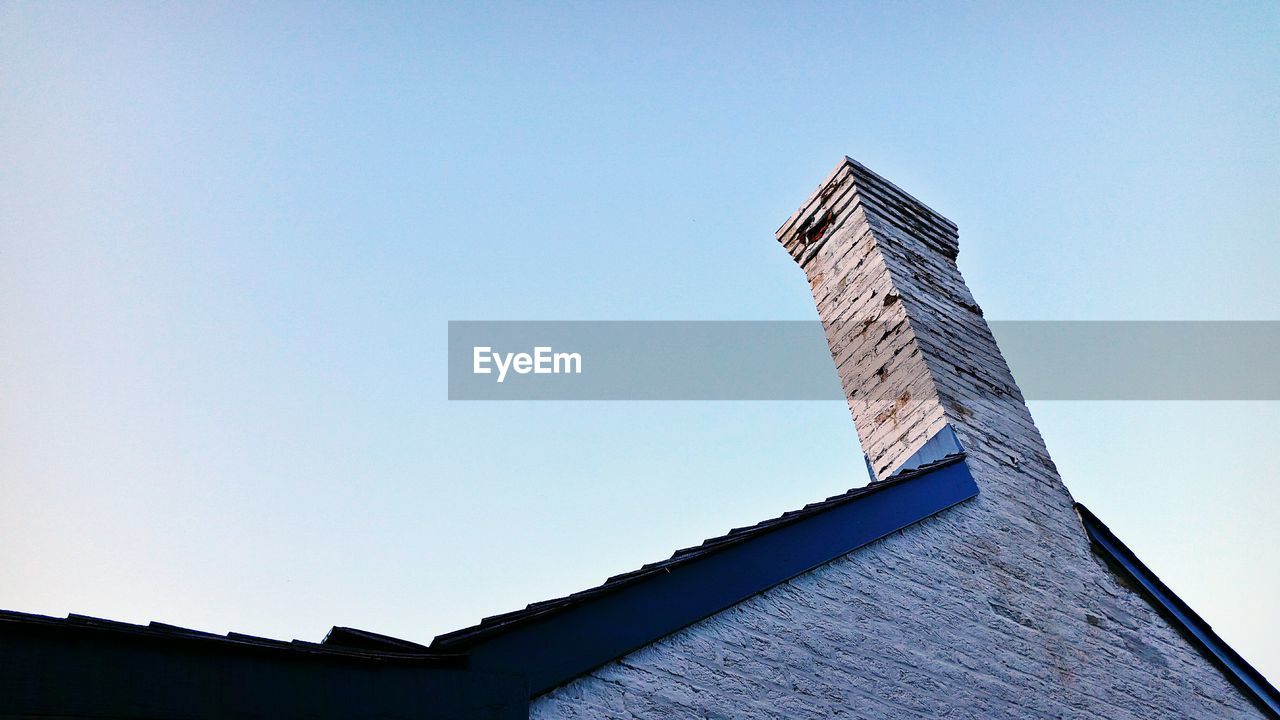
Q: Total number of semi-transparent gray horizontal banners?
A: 1